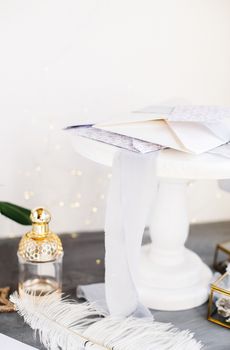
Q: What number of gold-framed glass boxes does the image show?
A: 2